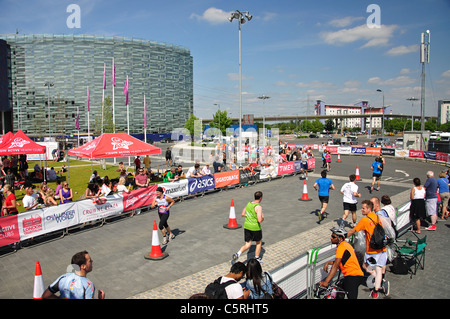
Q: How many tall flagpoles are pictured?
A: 6